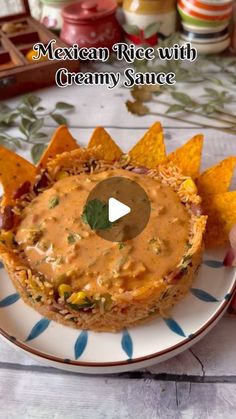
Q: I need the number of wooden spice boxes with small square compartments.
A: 1